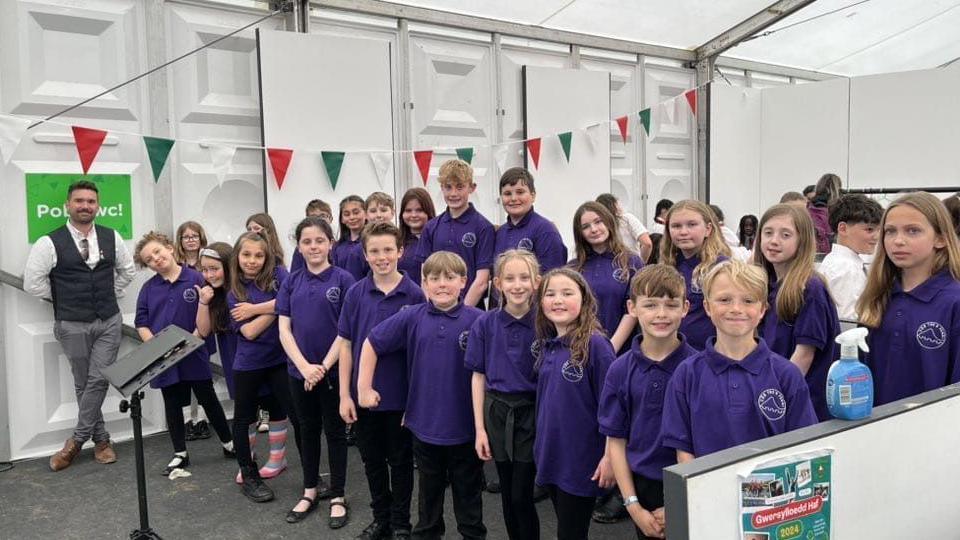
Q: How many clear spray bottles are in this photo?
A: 1